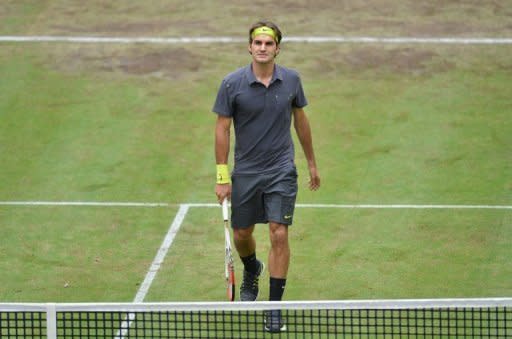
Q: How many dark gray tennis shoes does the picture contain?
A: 2